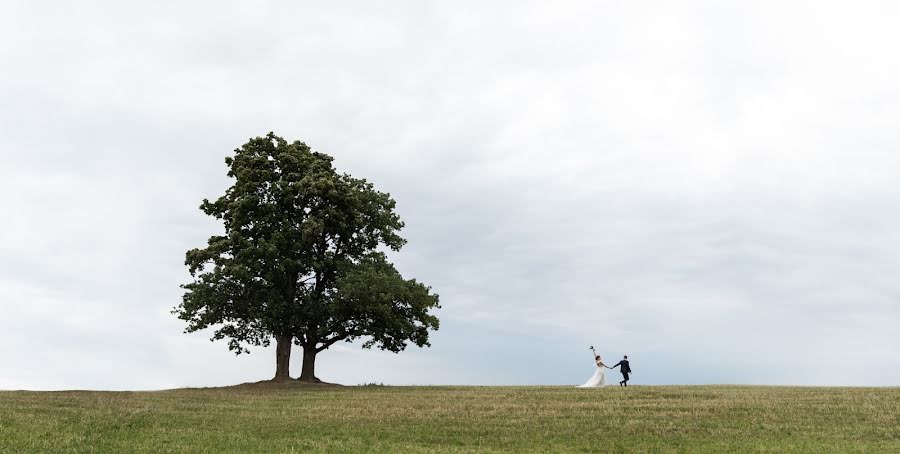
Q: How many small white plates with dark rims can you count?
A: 0